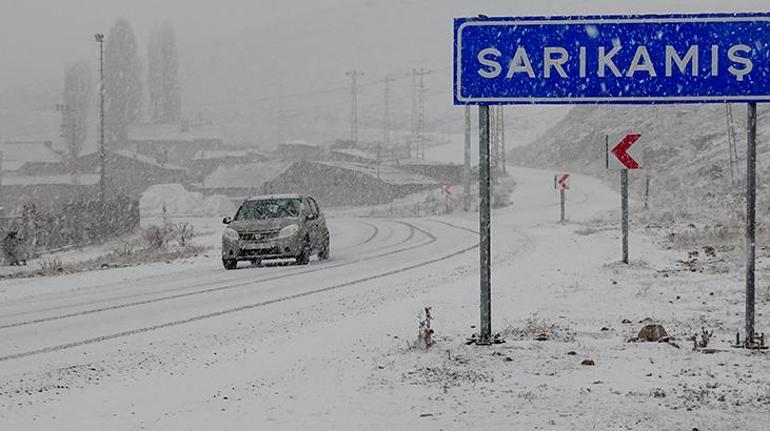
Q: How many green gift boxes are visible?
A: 0